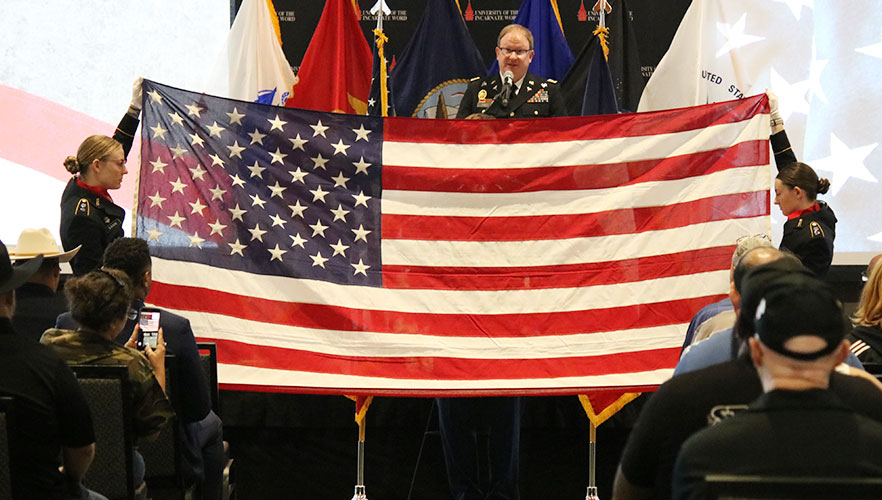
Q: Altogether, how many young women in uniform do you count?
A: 2